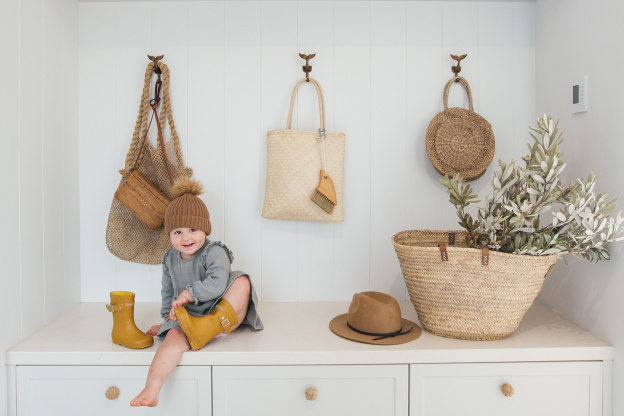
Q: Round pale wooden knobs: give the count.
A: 3